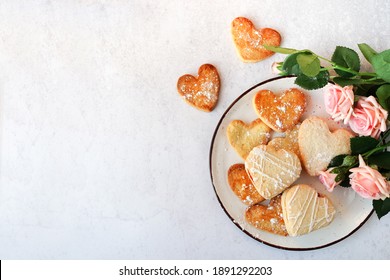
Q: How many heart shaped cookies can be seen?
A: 10